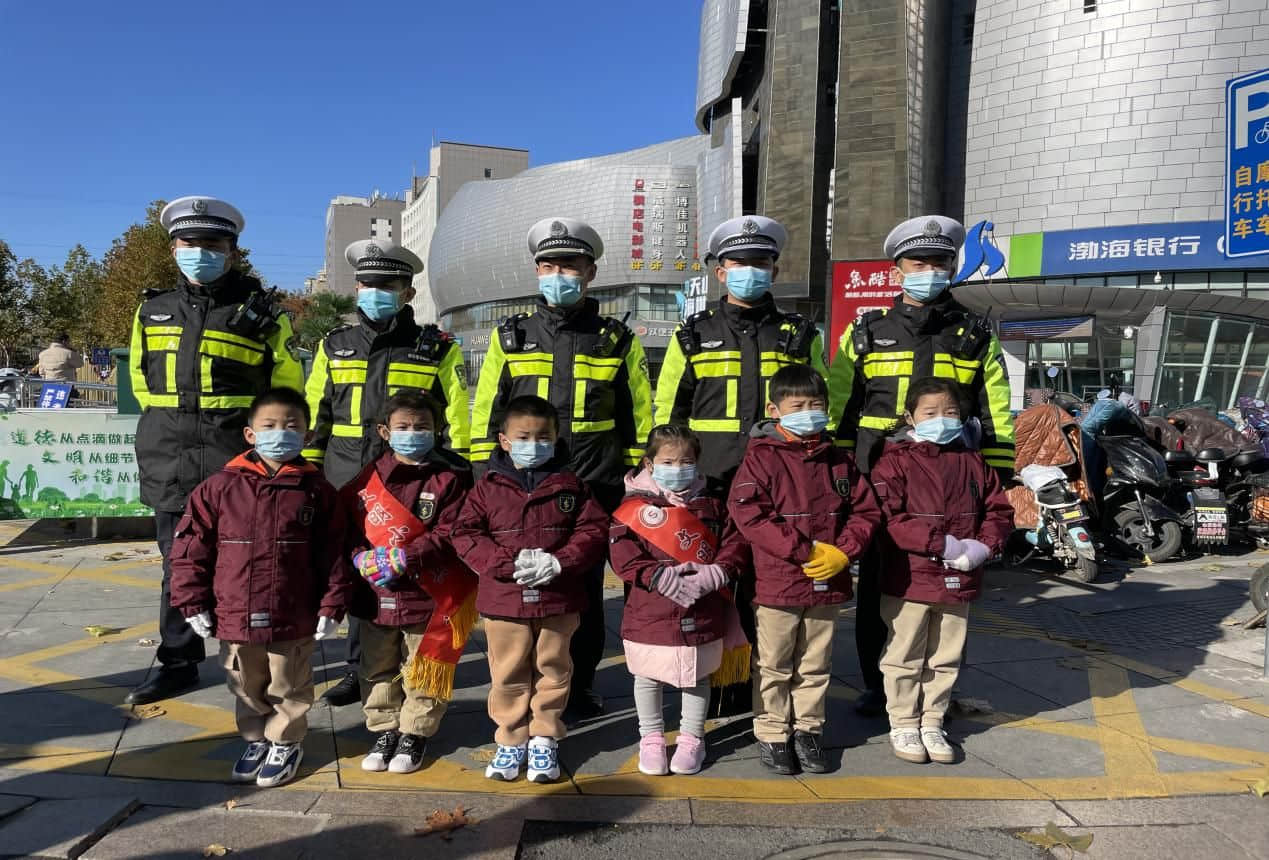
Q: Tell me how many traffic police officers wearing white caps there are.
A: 5